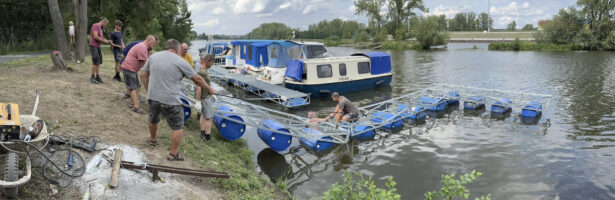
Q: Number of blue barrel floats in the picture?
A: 12